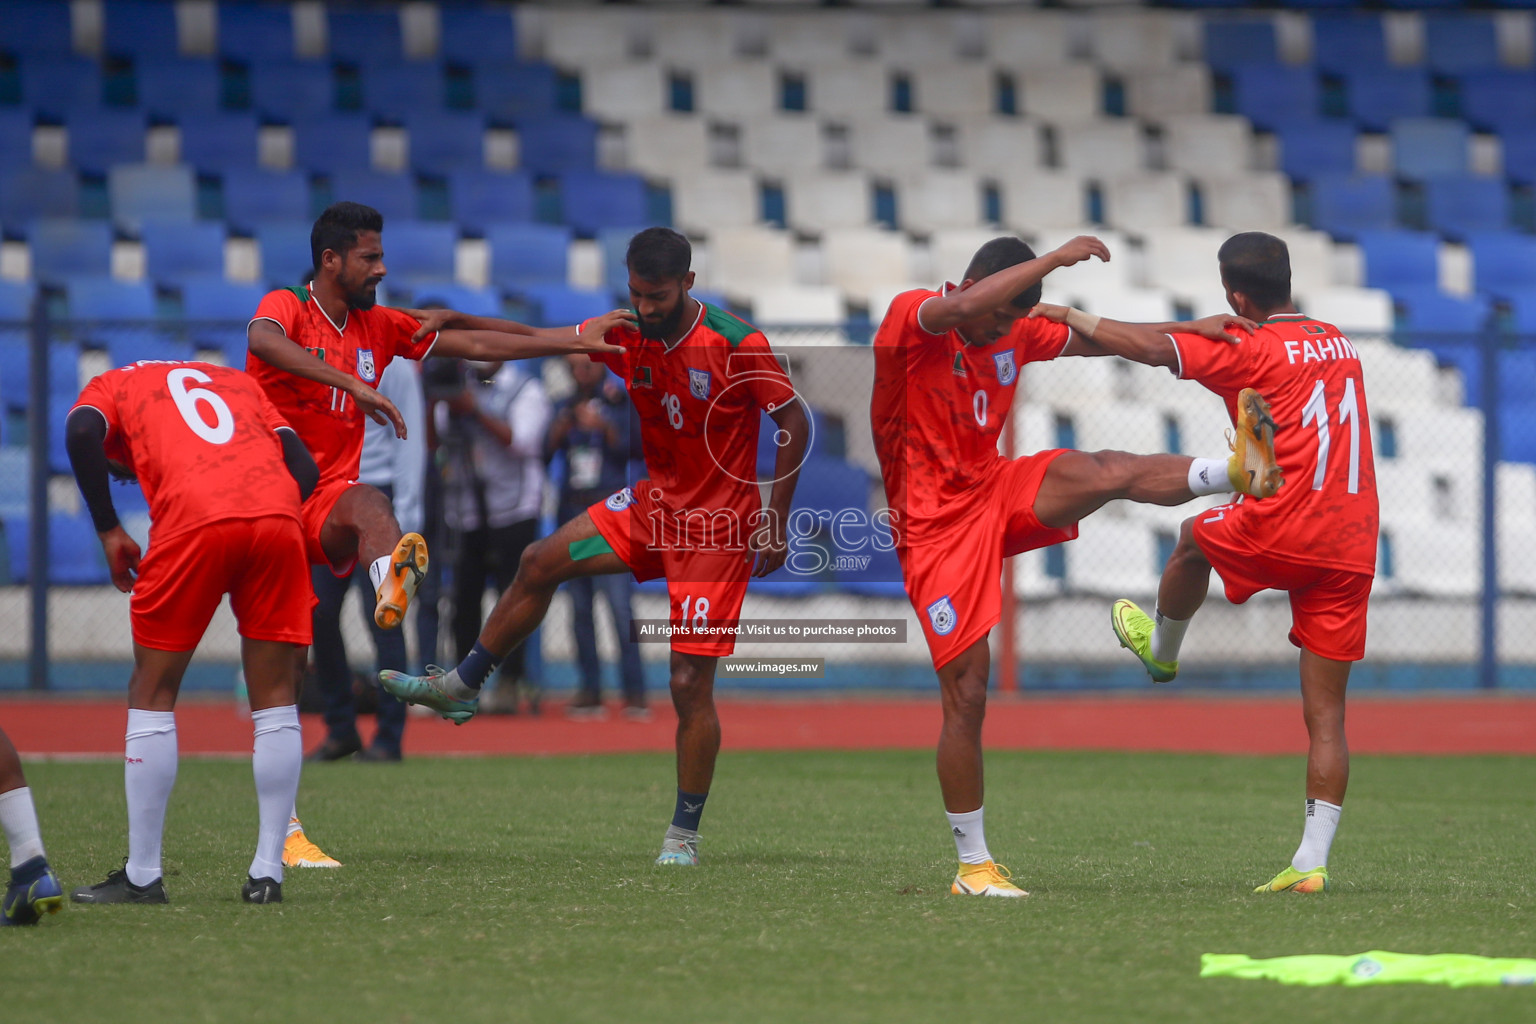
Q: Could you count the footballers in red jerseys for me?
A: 5